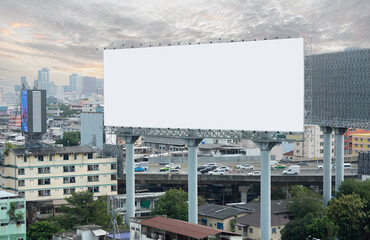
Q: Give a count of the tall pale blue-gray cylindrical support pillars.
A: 5